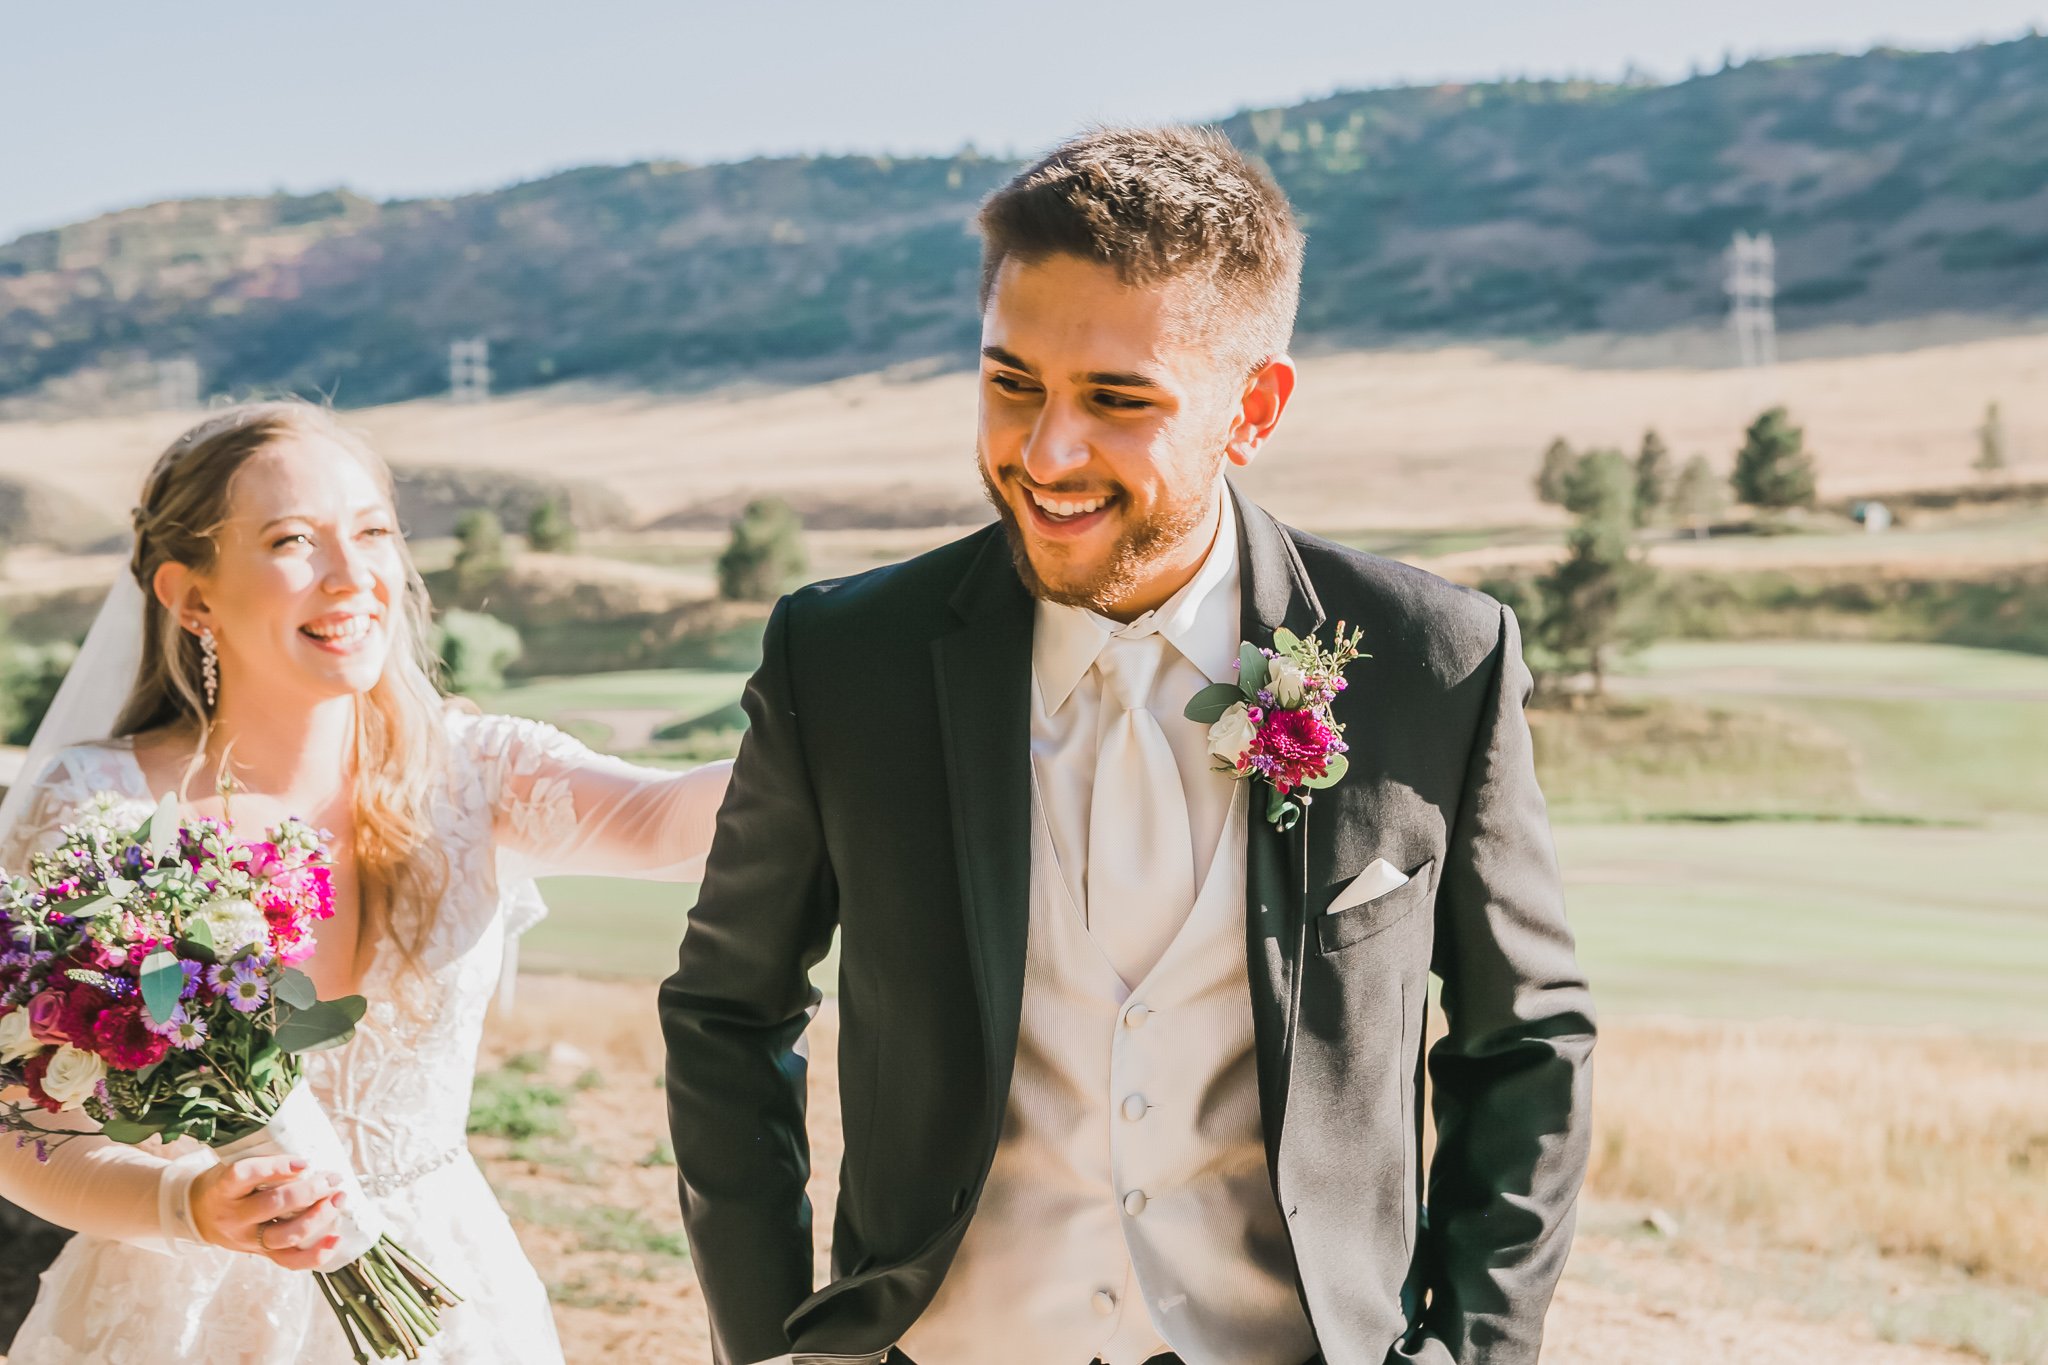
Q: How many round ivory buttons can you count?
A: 4